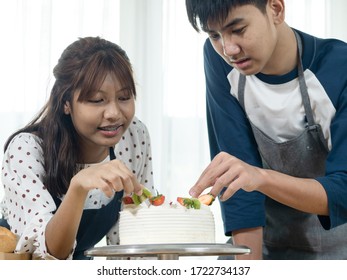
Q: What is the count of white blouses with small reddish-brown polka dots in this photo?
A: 1